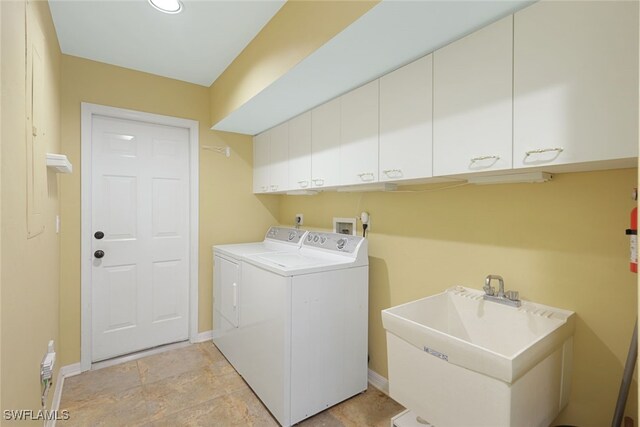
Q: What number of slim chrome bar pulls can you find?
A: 8